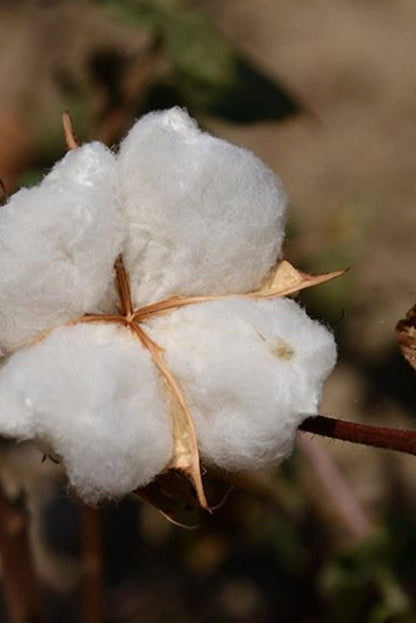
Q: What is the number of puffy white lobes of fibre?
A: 4